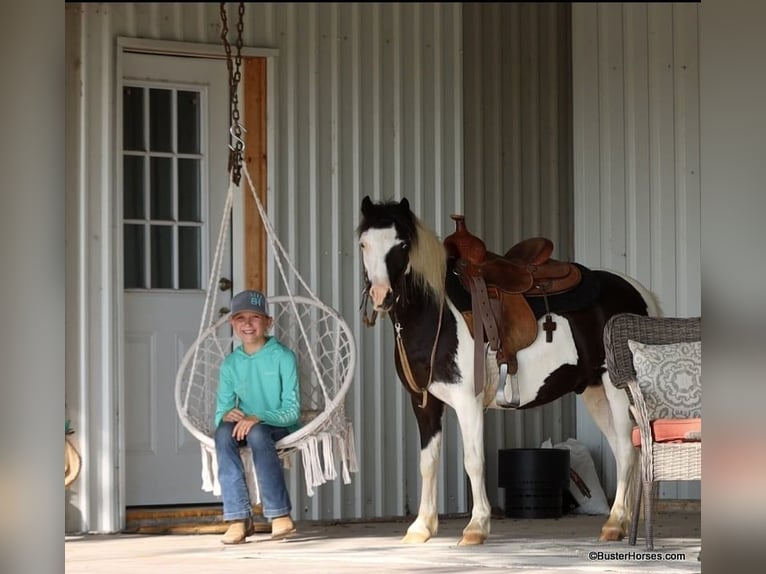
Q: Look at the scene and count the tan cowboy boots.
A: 2